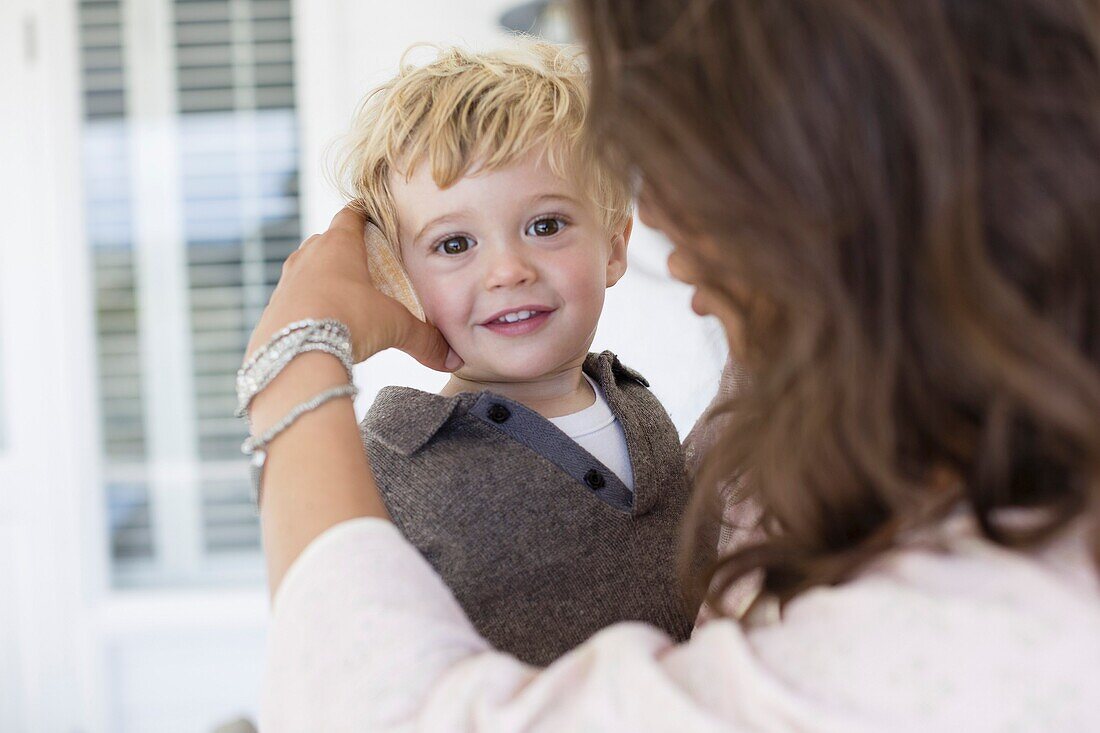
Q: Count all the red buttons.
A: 0